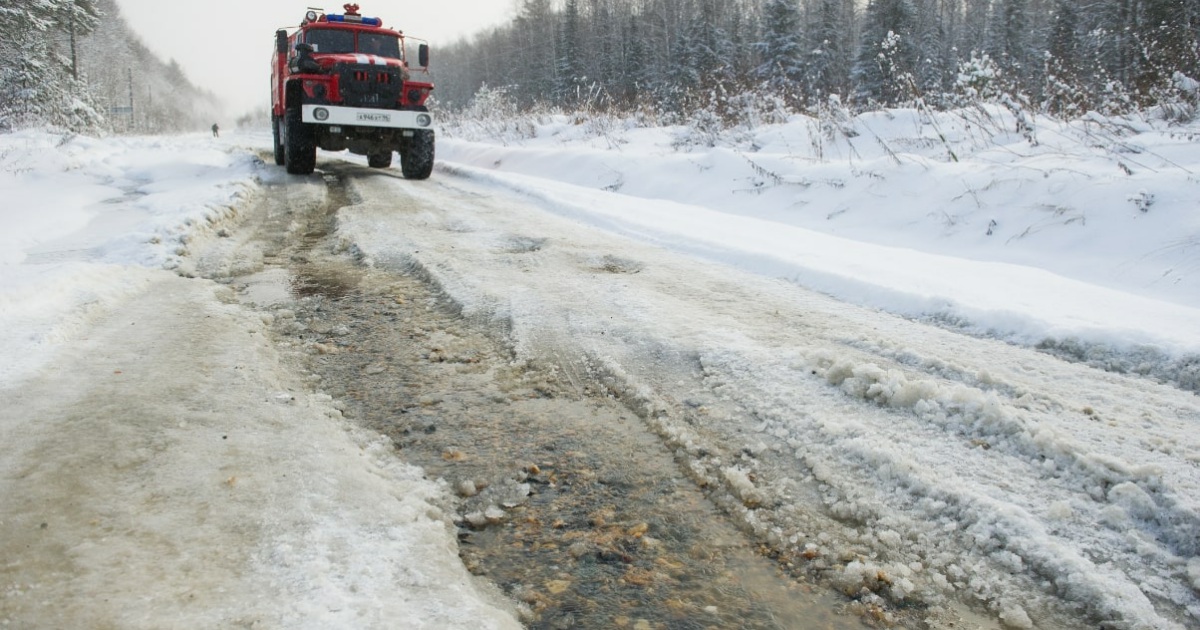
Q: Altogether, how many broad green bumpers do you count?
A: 0